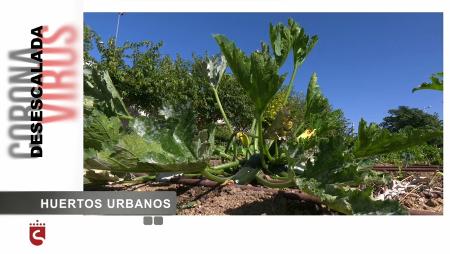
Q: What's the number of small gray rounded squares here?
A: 2